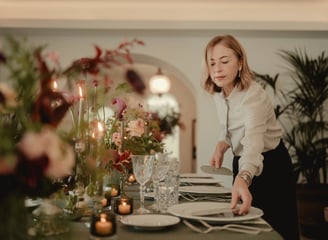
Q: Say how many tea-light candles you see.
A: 5